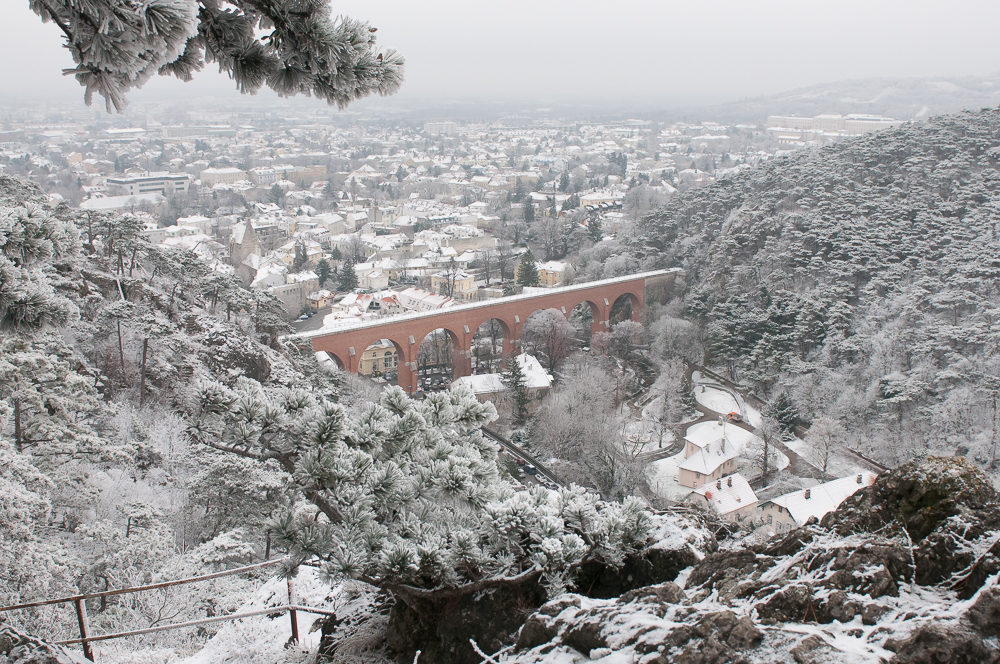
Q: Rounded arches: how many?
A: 7